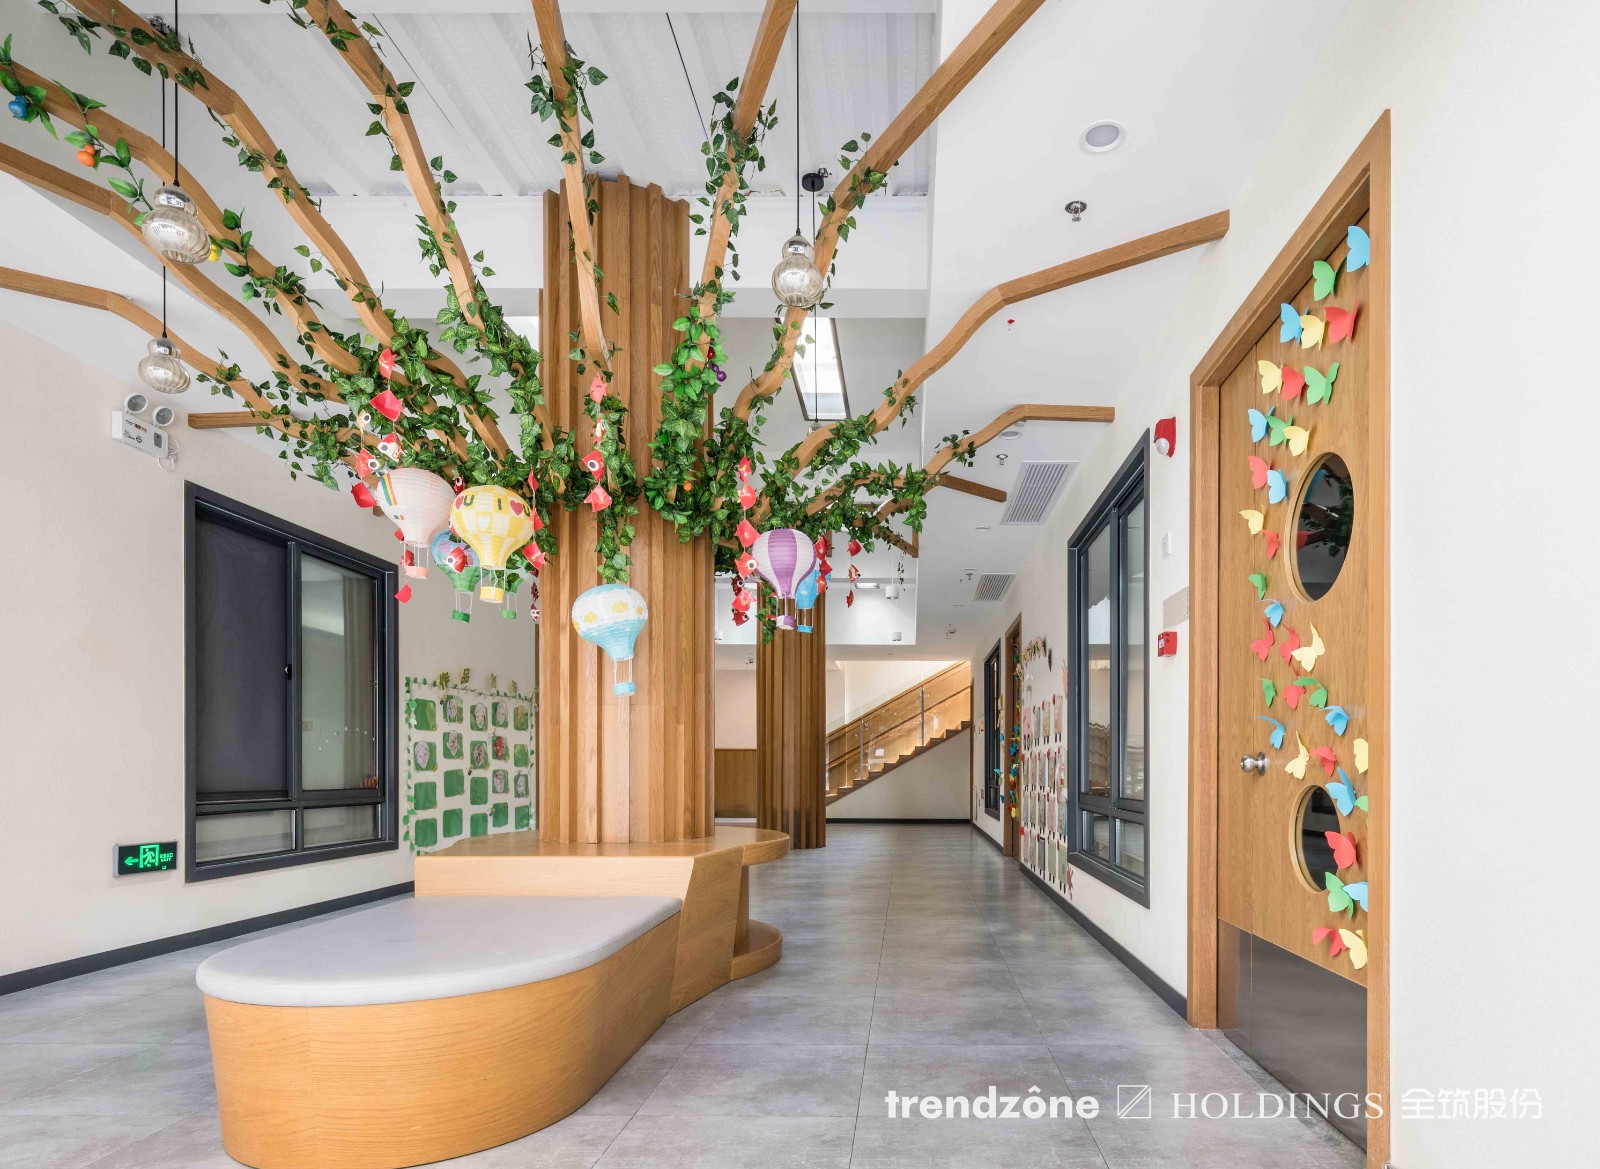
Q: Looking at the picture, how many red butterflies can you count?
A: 10